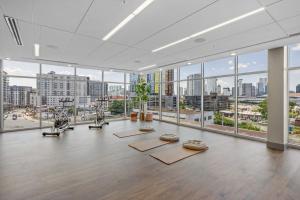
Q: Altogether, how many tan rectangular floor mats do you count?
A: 3